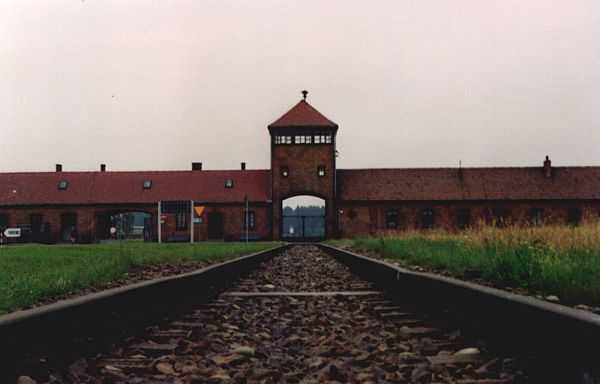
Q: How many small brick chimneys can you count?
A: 5